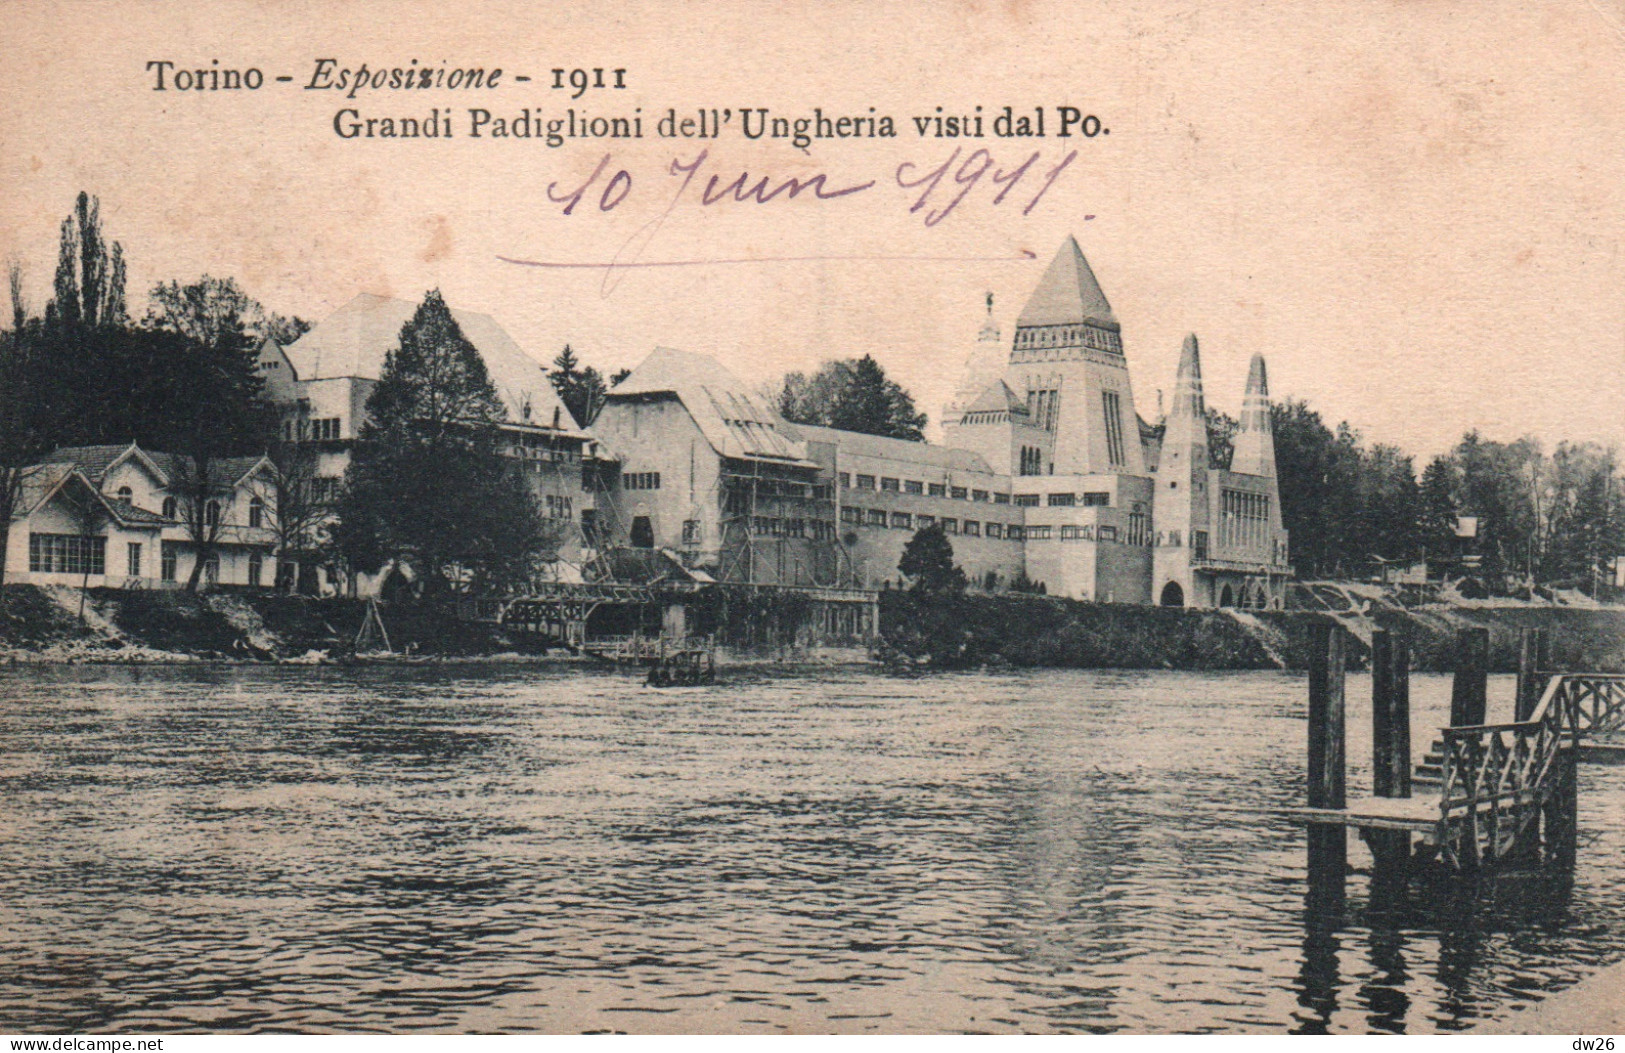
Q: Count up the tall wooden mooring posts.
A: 4